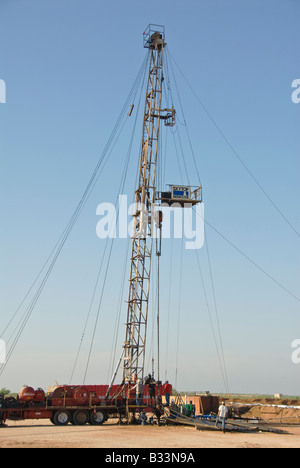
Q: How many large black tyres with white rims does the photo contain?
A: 2